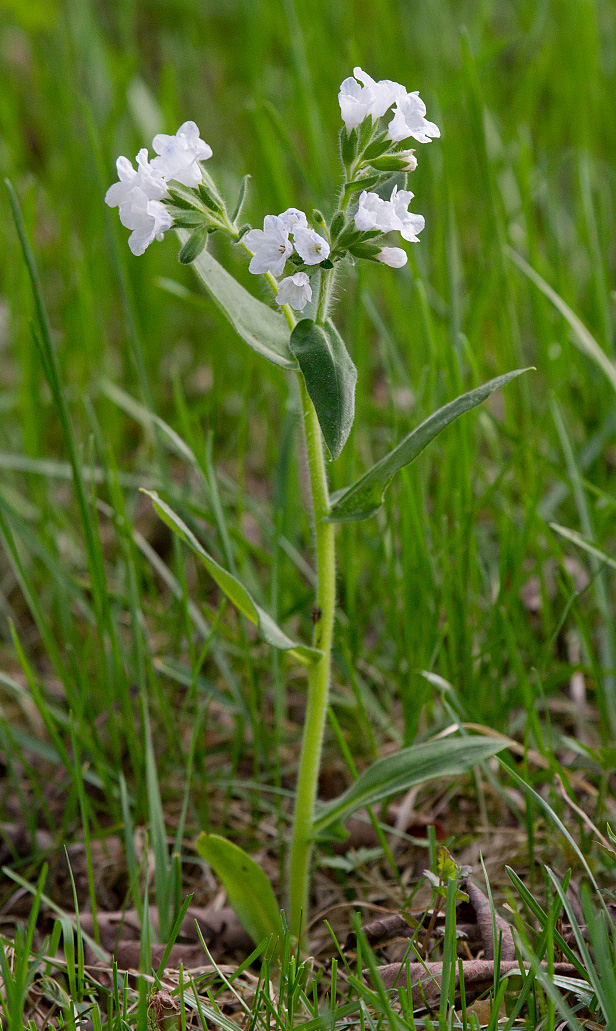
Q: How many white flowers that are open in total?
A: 12